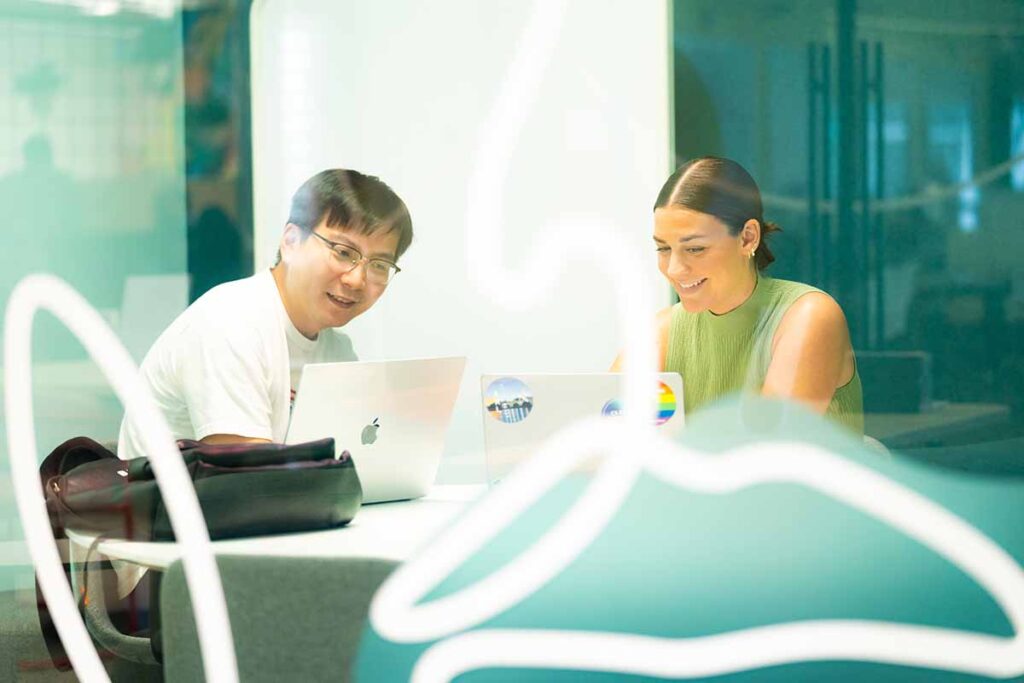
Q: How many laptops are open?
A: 2